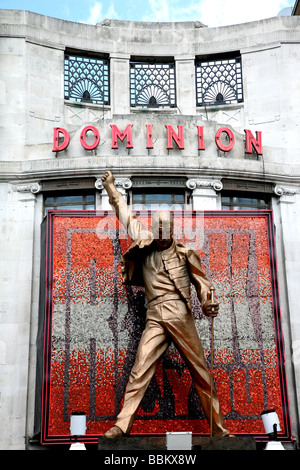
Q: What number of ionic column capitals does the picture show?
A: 4